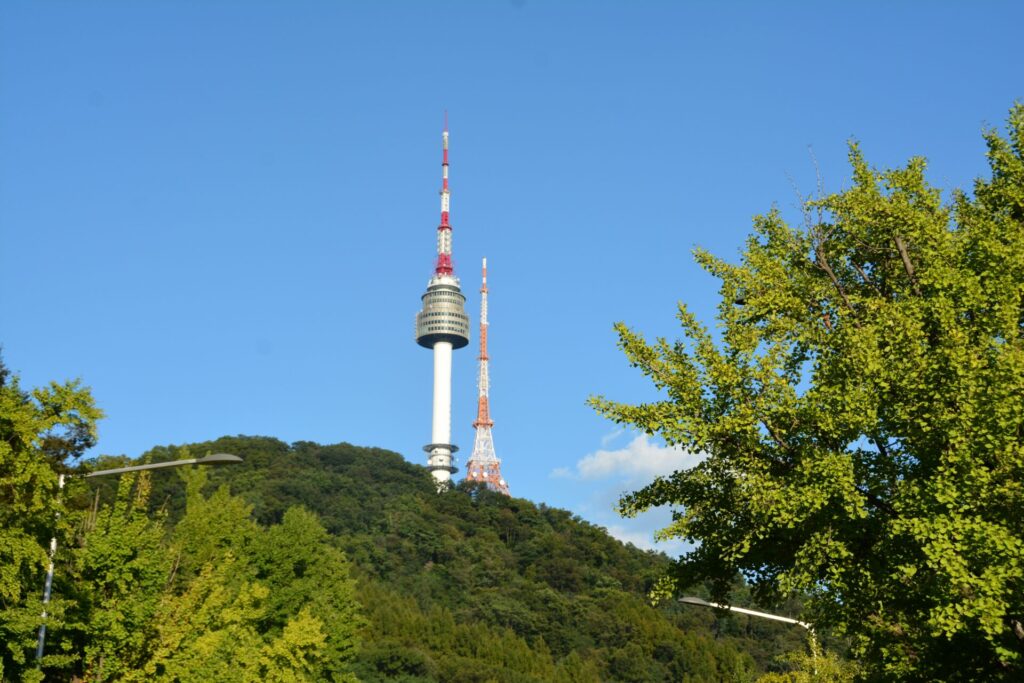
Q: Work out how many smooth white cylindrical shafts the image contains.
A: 1